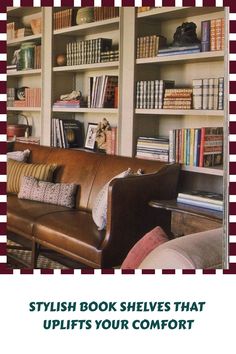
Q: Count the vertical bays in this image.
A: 3